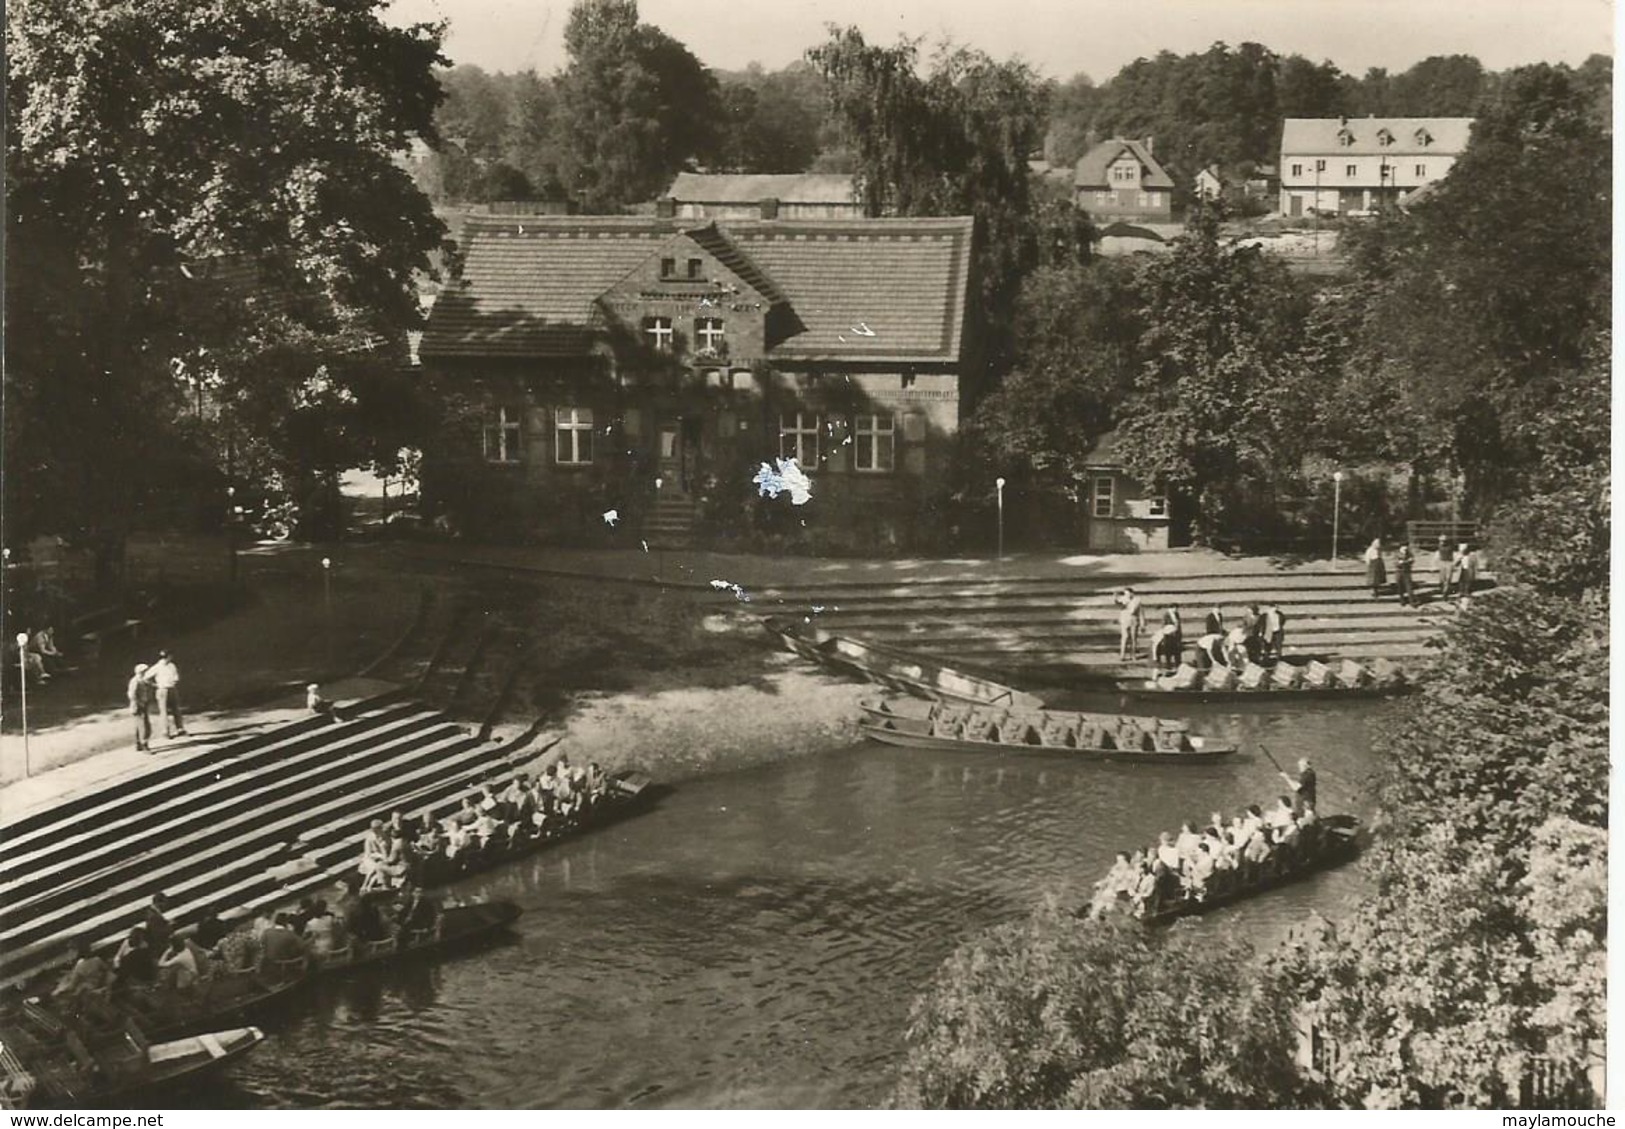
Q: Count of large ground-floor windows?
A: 4